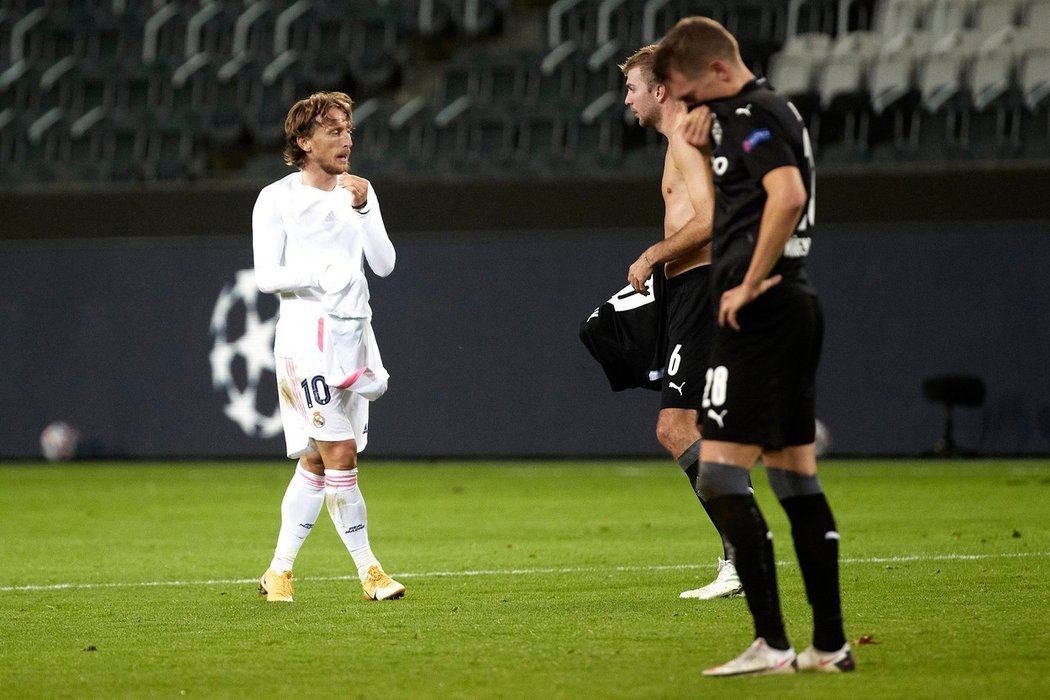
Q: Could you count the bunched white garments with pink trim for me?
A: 1